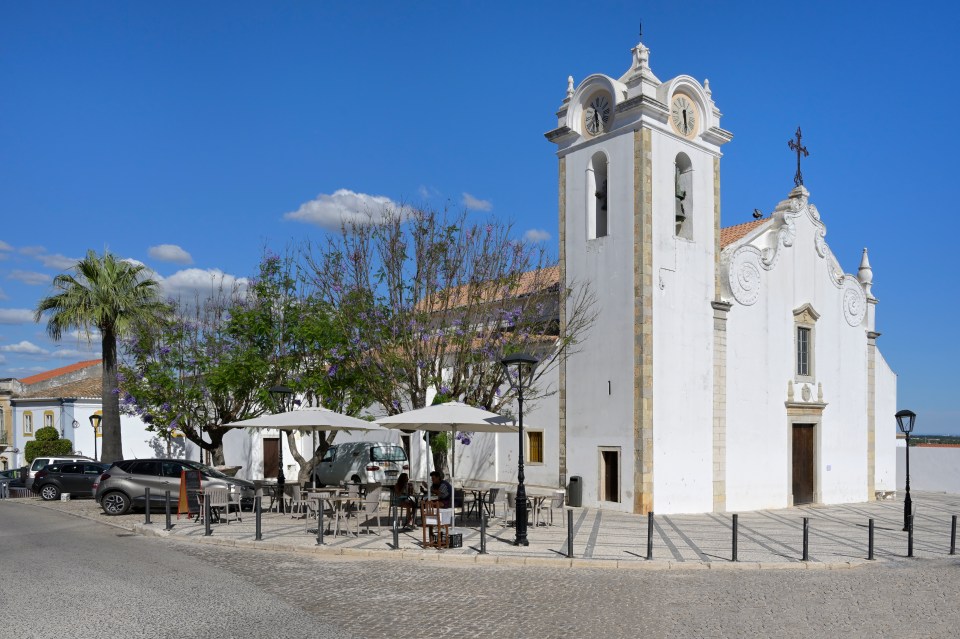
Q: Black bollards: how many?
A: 14